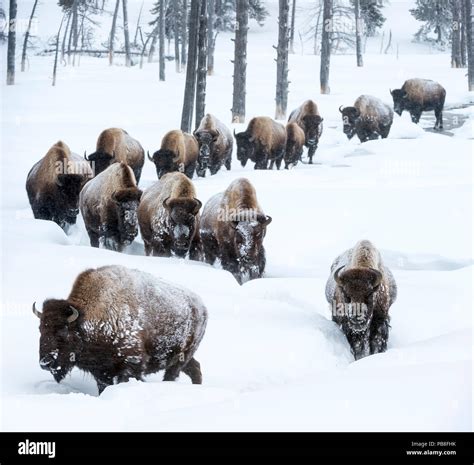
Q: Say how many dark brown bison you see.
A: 14